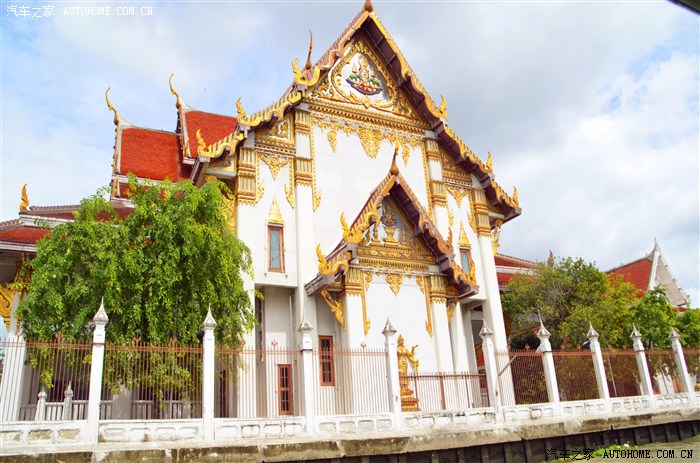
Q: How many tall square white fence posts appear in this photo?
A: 9